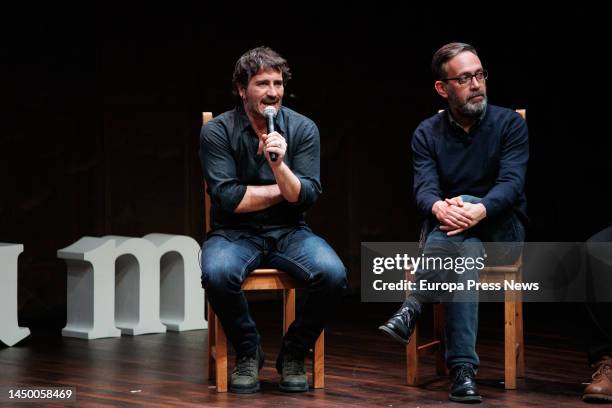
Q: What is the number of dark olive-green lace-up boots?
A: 2